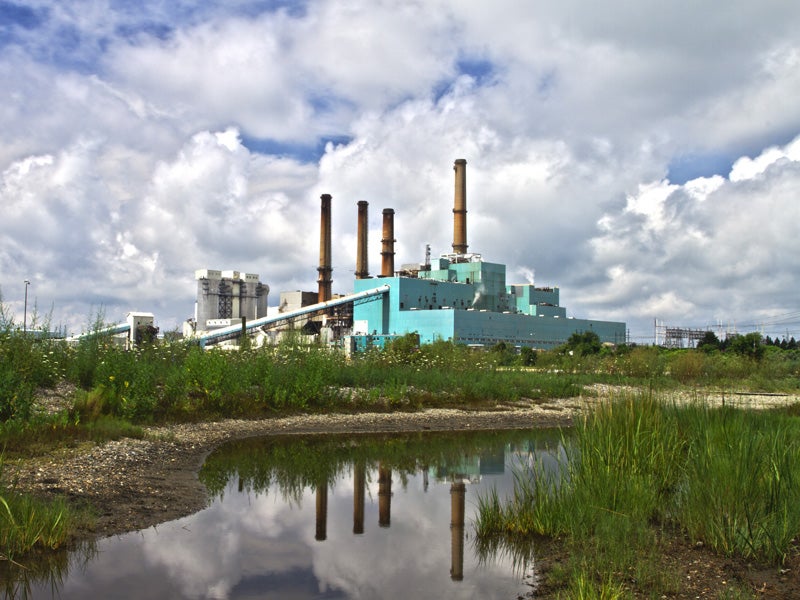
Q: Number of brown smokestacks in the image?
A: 4